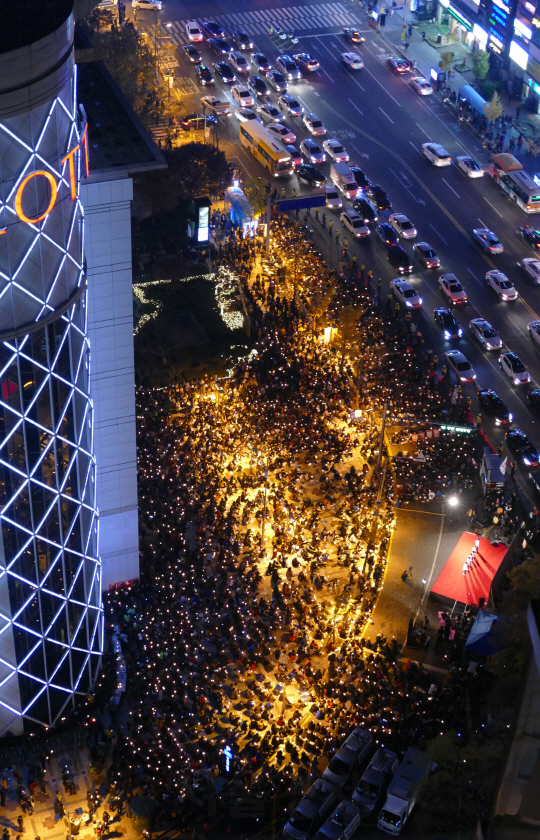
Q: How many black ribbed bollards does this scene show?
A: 0